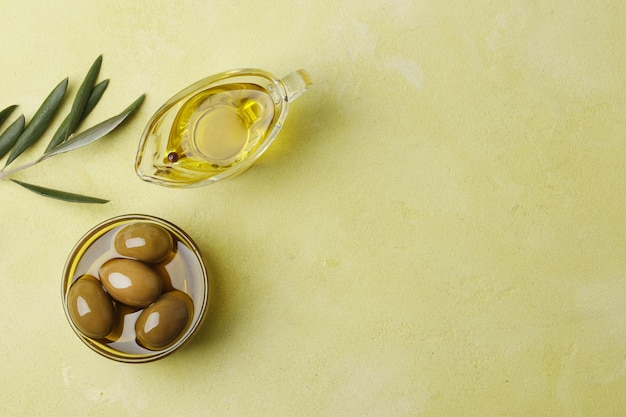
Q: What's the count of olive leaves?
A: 7